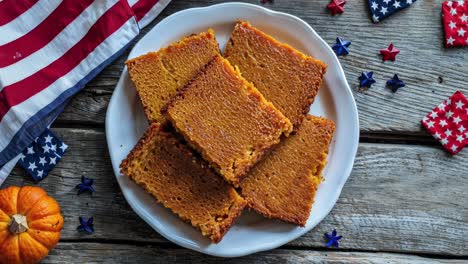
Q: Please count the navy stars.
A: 6